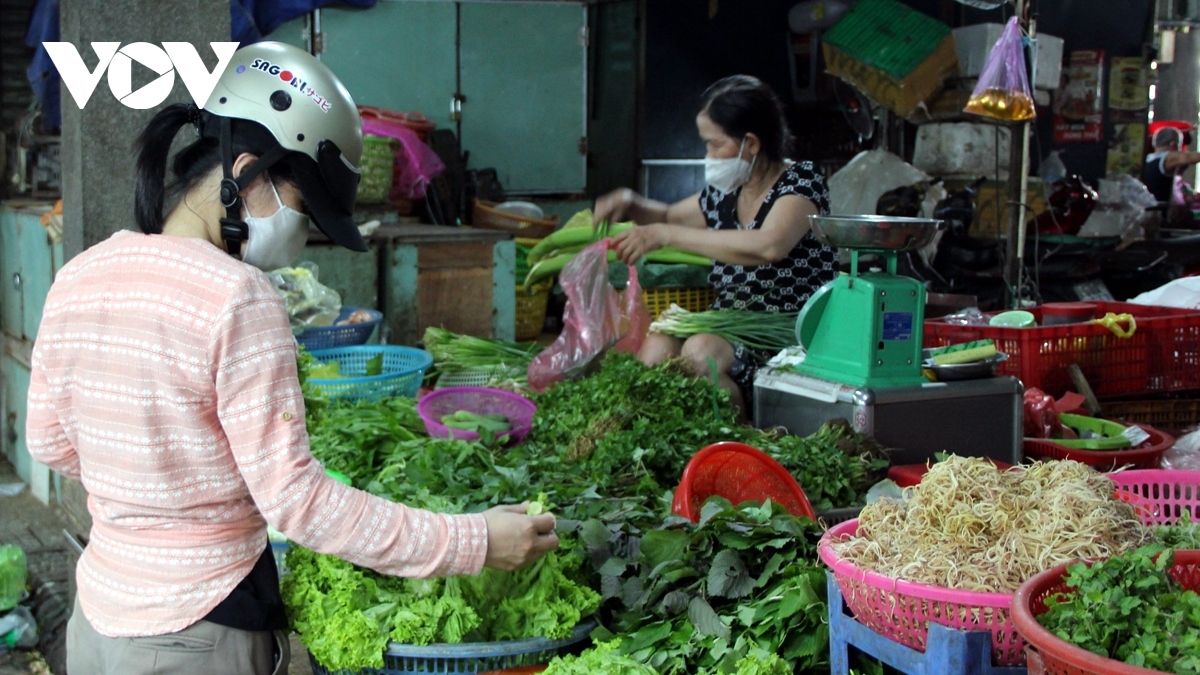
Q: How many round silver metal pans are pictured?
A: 2